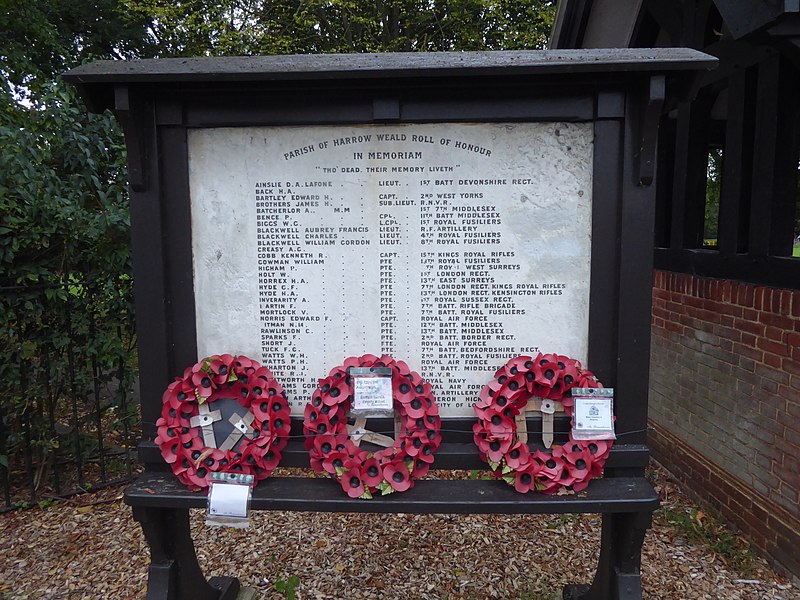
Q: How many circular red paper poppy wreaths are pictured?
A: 3